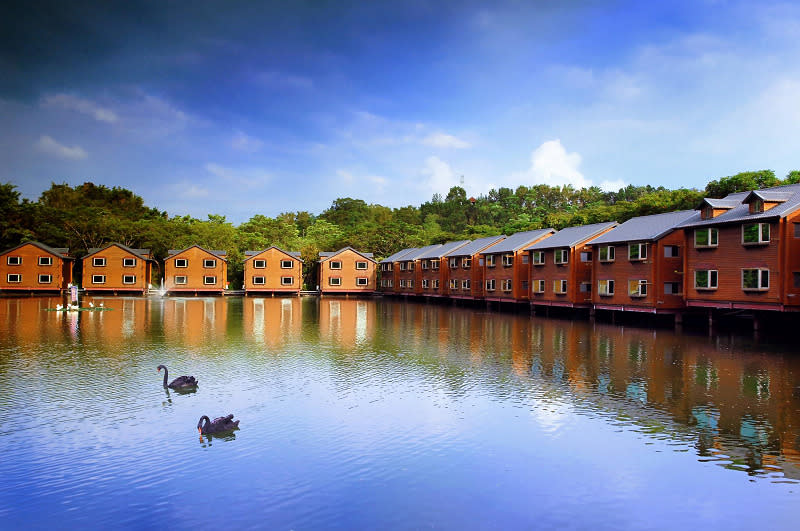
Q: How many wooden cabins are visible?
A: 13